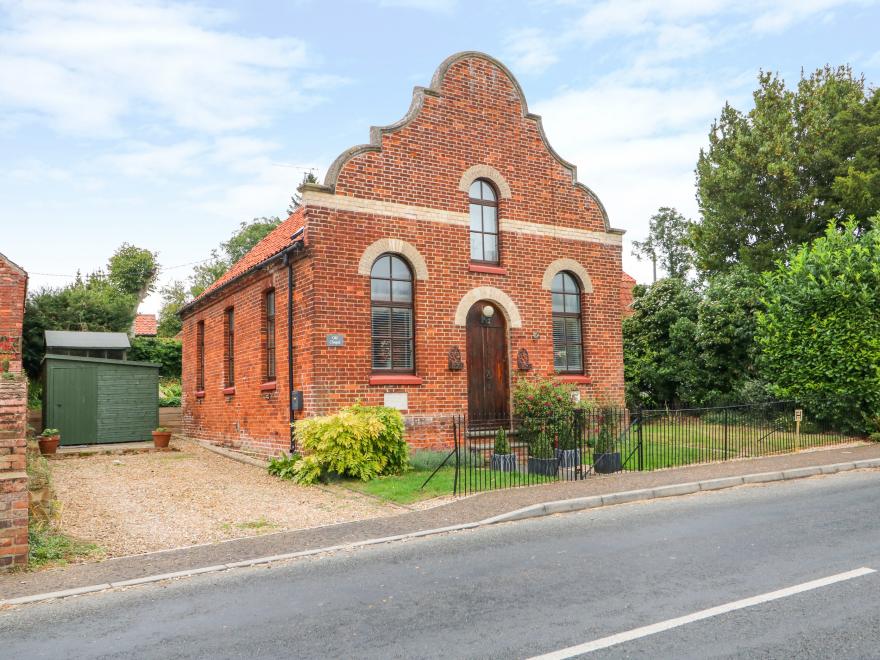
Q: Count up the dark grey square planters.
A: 4